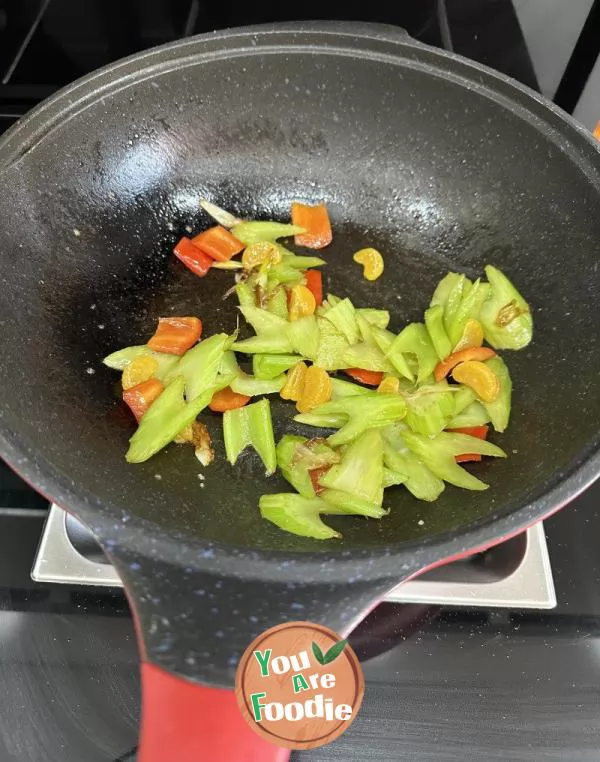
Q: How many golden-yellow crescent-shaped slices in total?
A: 9